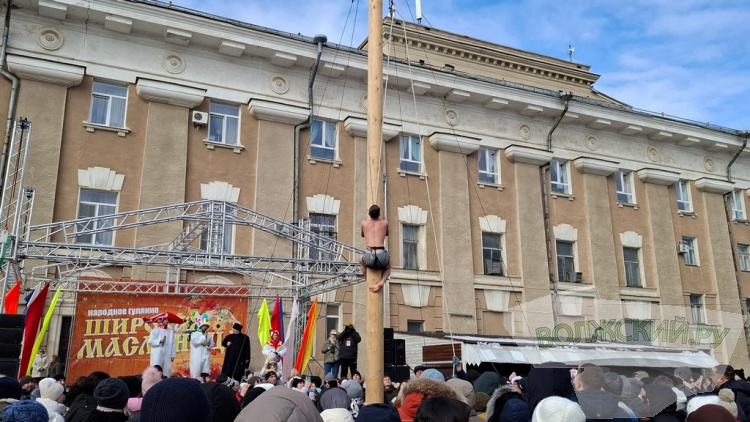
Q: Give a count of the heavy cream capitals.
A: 9